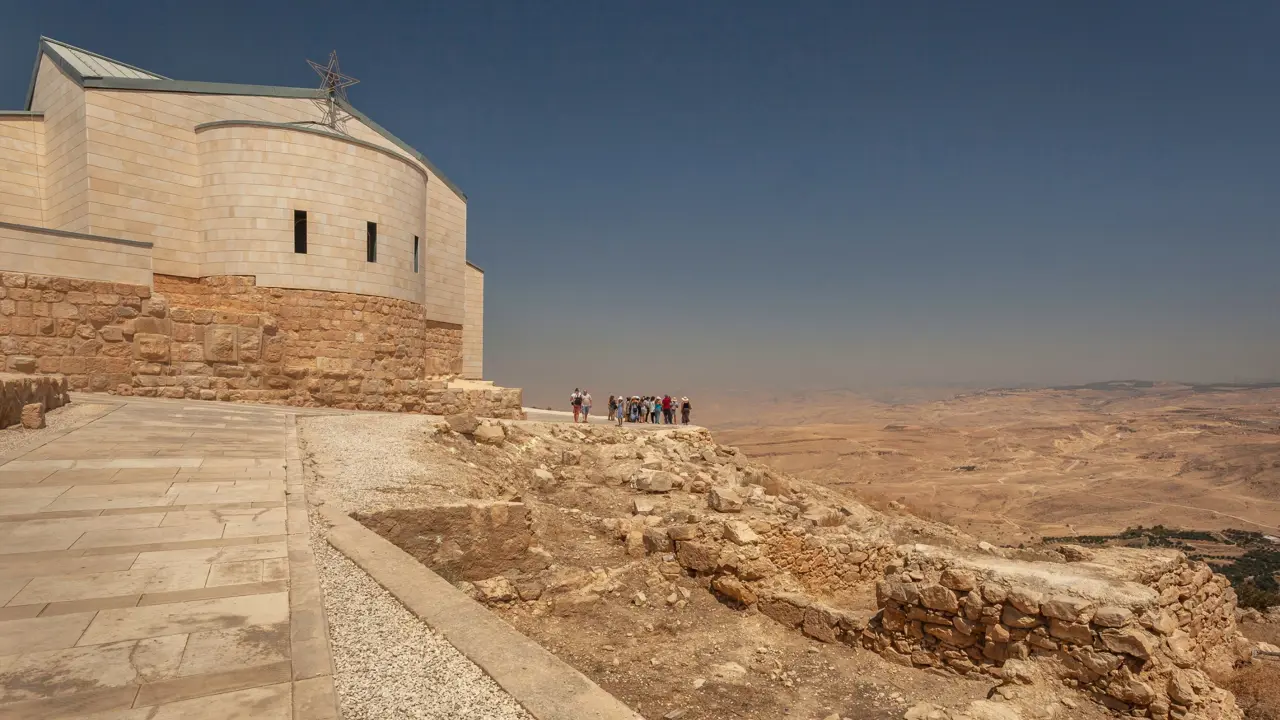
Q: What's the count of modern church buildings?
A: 1